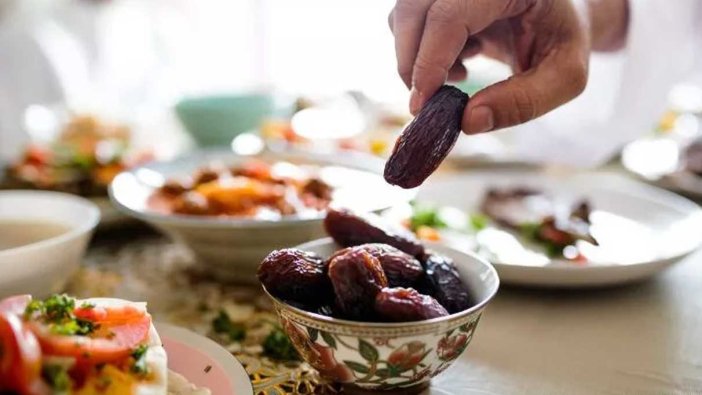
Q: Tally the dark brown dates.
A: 7